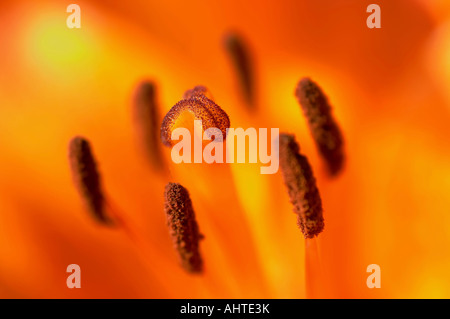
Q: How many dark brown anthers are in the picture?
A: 6